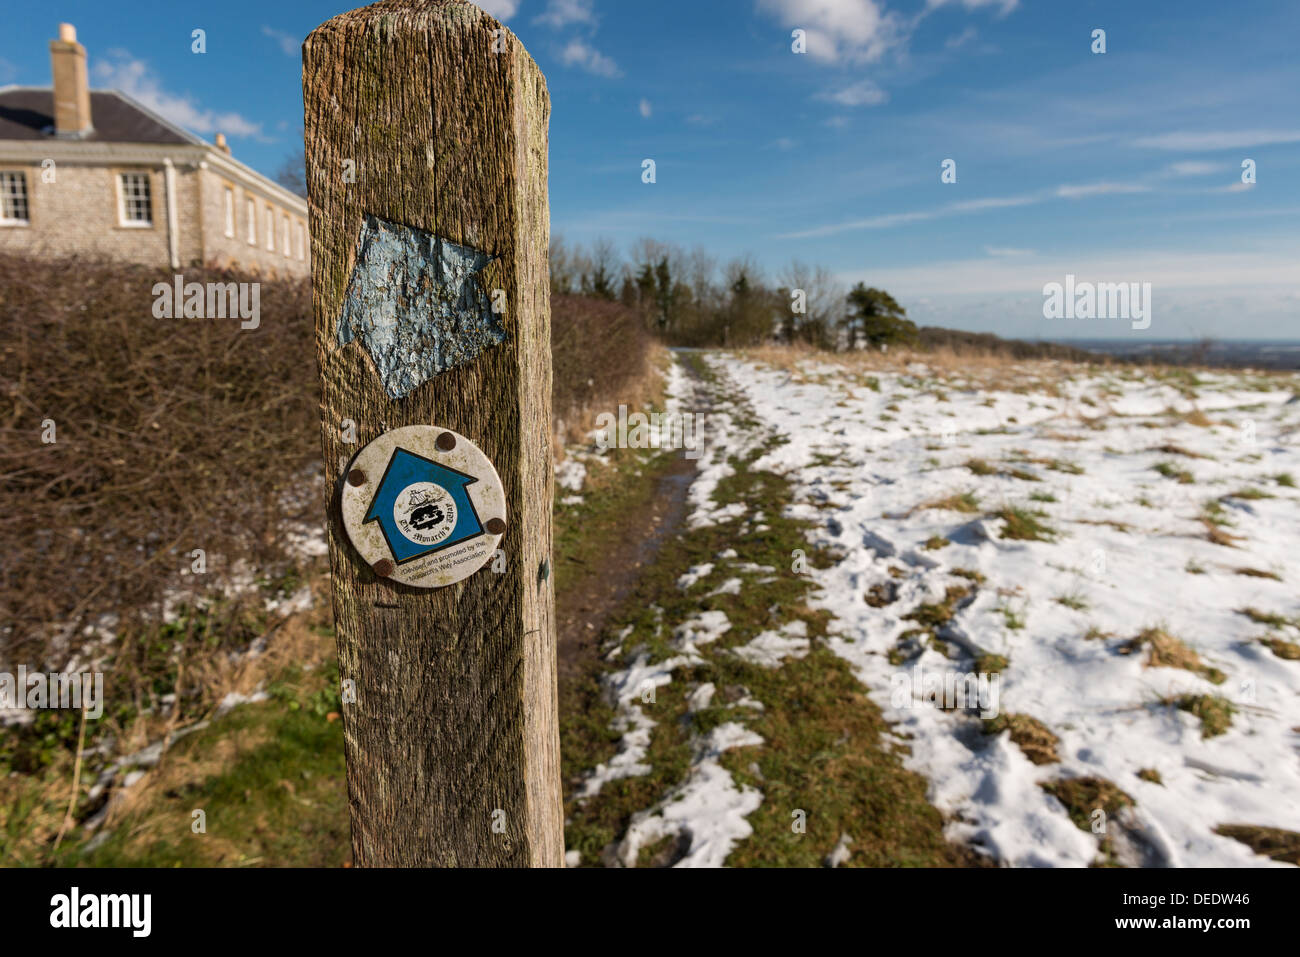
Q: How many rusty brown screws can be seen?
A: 4